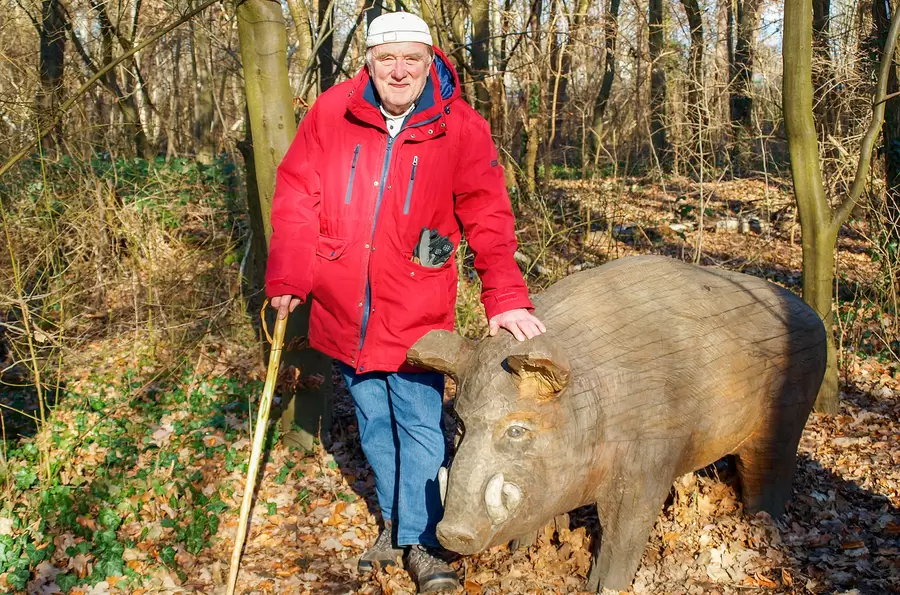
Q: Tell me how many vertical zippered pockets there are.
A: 2